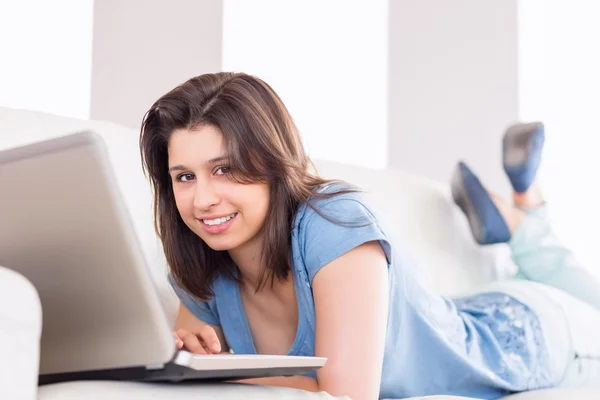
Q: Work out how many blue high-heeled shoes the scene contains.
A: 0